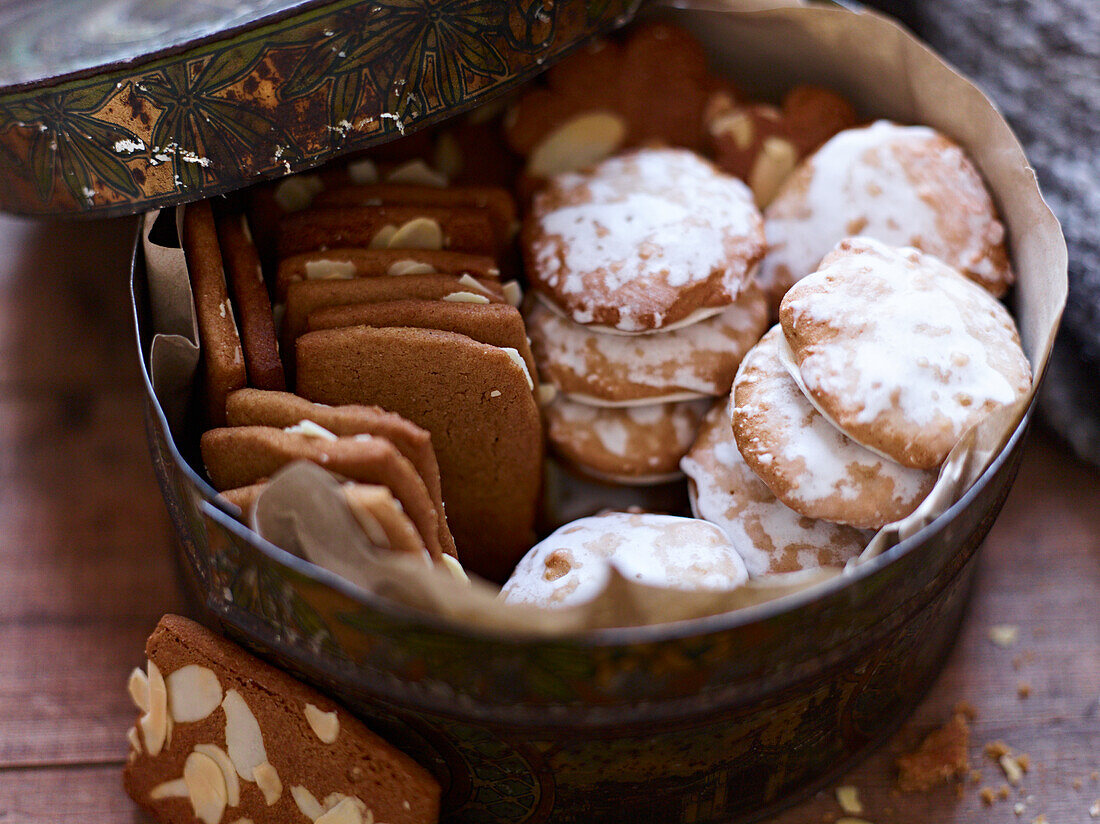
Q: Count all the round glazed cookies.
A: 8